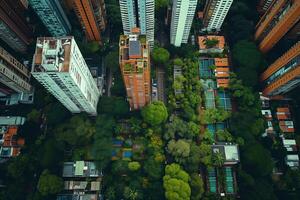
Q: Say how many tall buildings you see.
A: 11